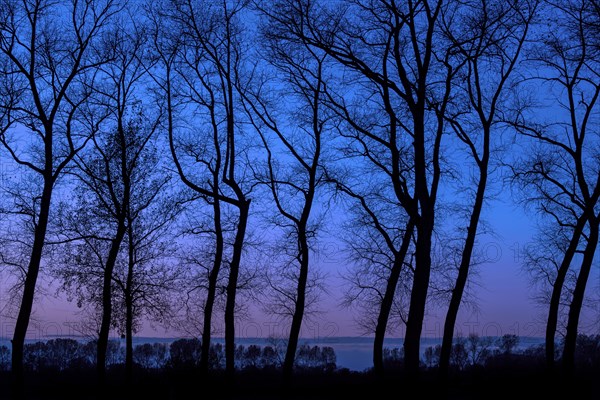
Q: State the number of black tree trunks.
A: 11